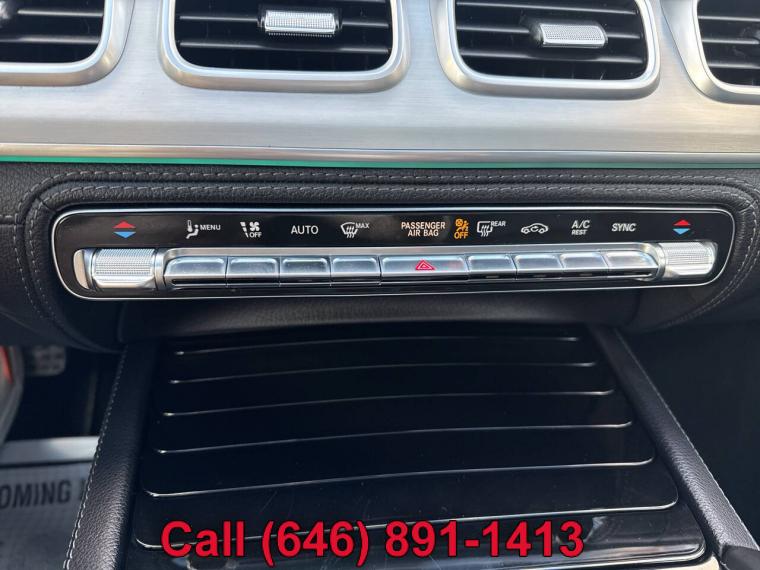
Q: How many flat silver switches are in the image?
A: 9